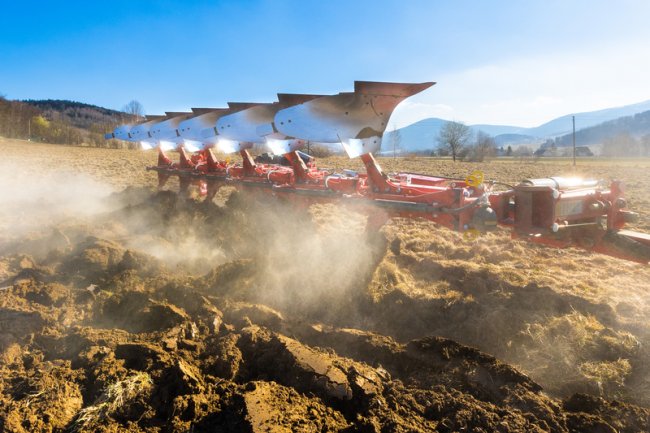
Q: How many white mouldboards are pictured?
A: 6